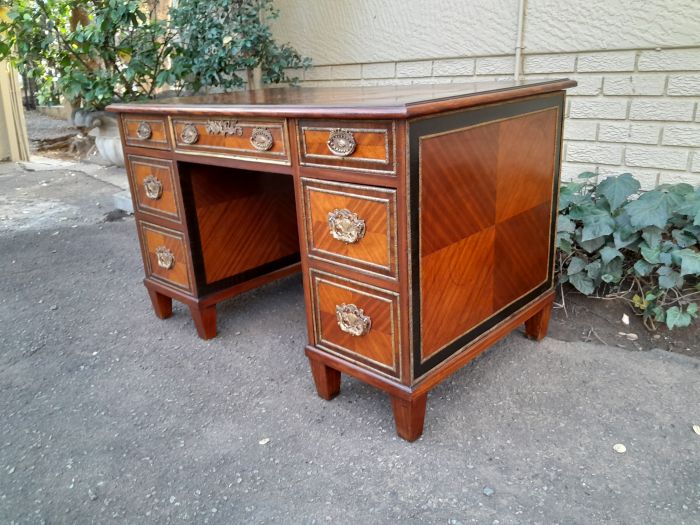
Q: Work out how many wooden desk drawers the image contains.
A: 7